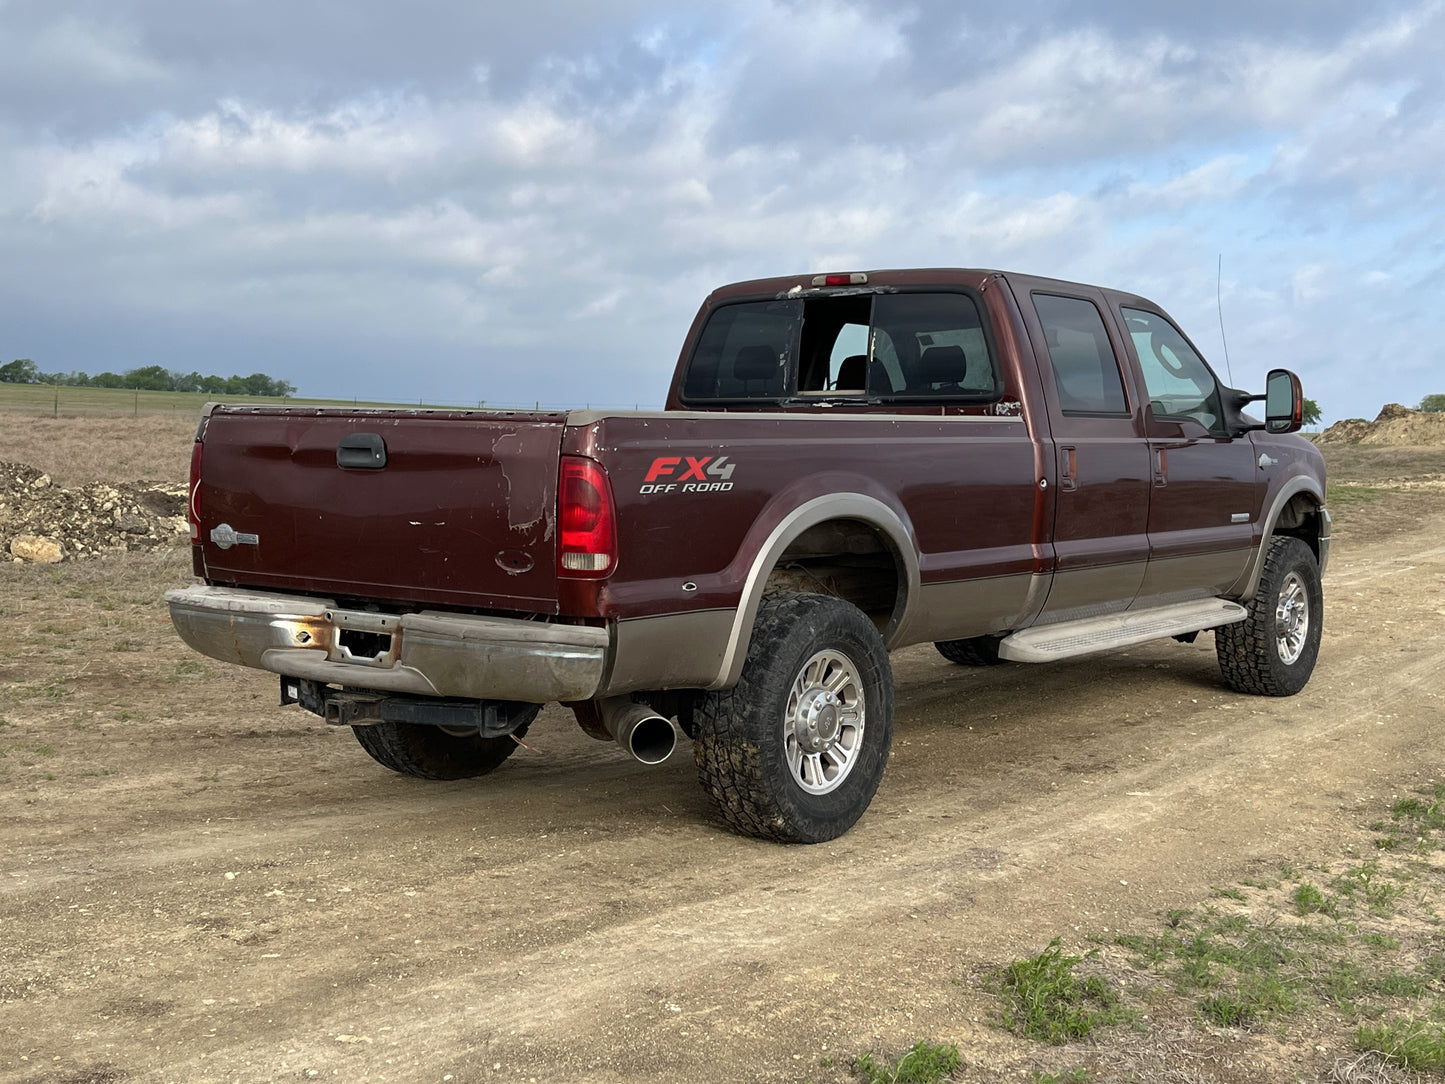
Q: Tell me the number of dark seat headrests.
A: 3